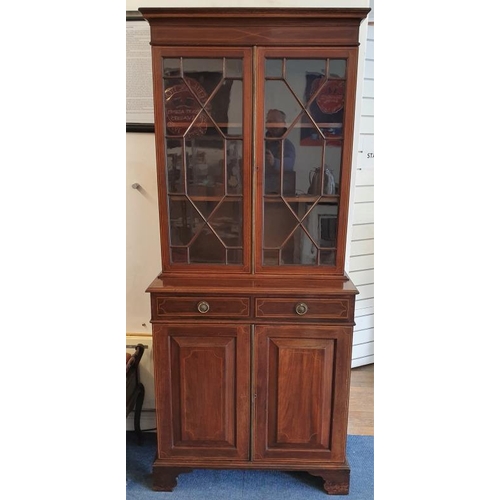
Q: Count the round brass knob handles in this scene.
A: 2